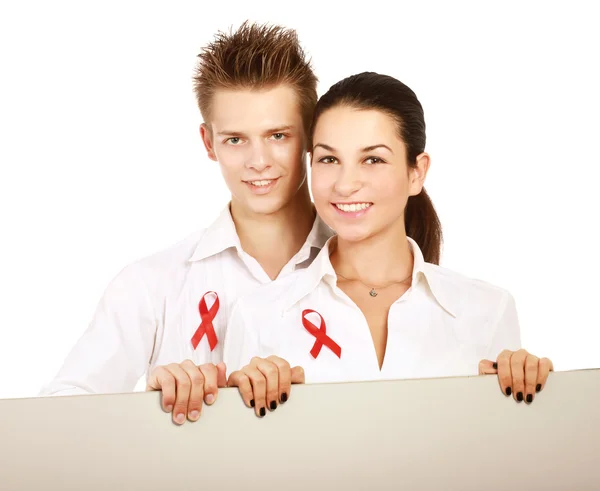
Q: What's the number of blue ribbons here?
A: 0